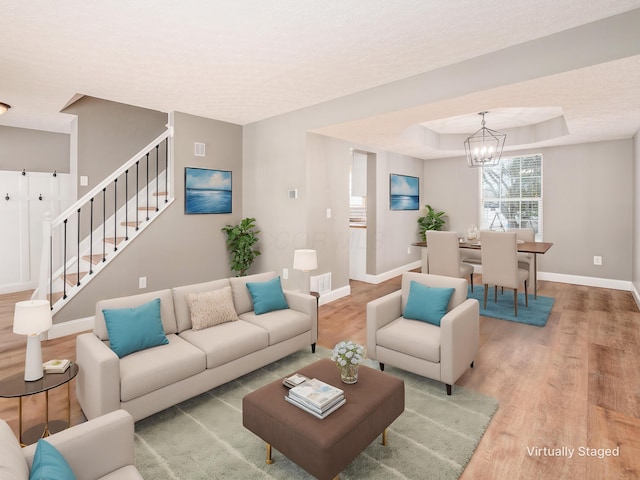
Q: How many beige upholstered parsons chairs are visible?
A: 3